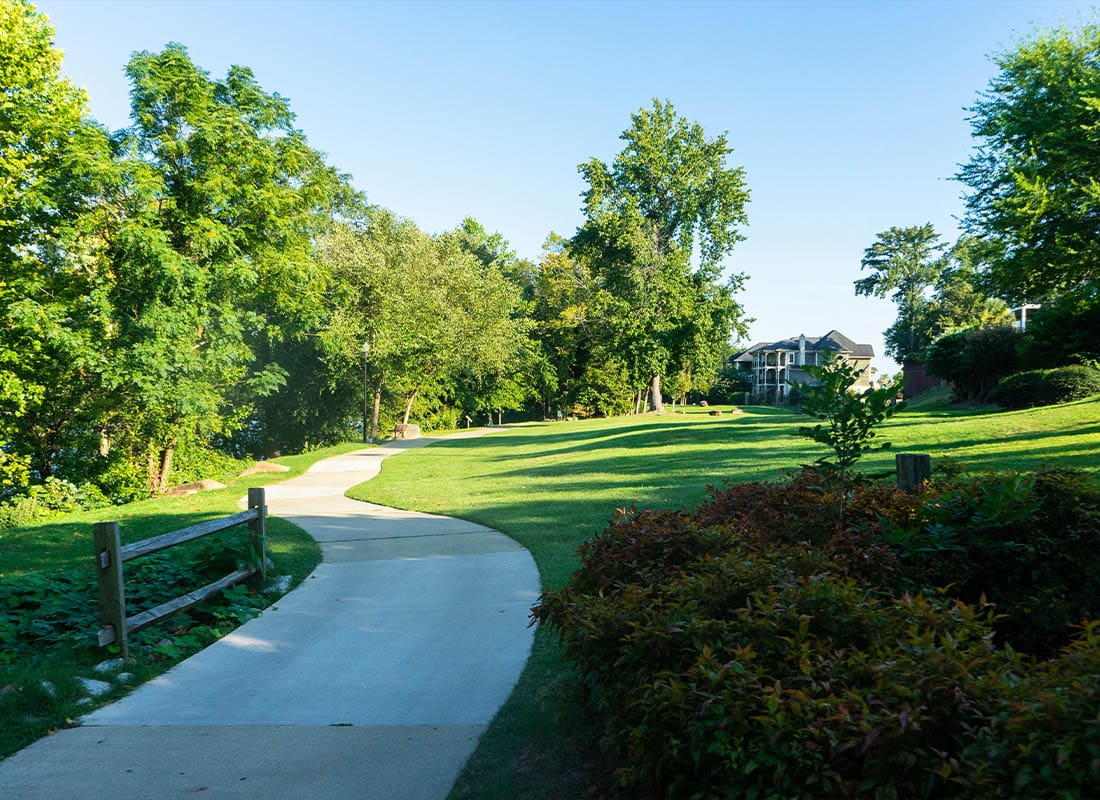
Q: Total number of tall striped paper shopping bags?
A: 0